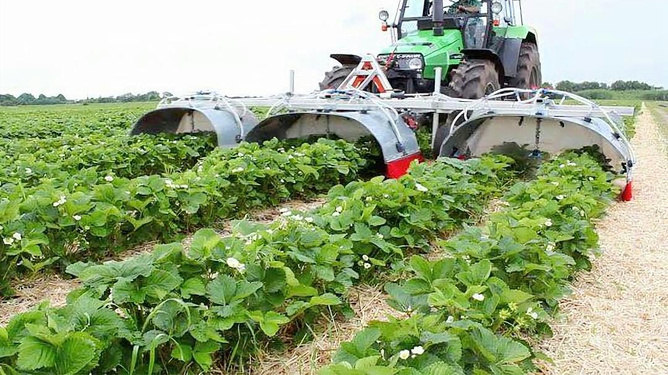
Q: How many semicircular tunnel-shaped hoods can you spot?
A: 3